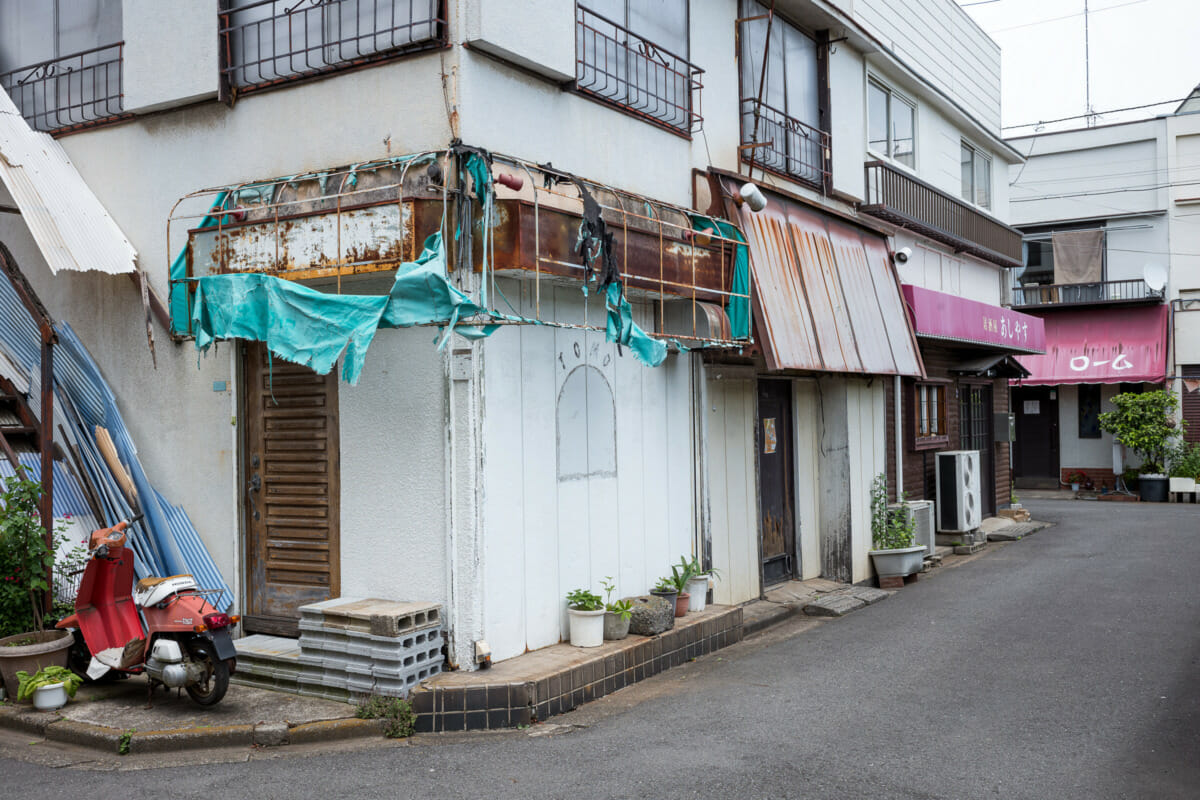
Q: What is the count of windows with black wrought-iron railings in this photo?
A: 4